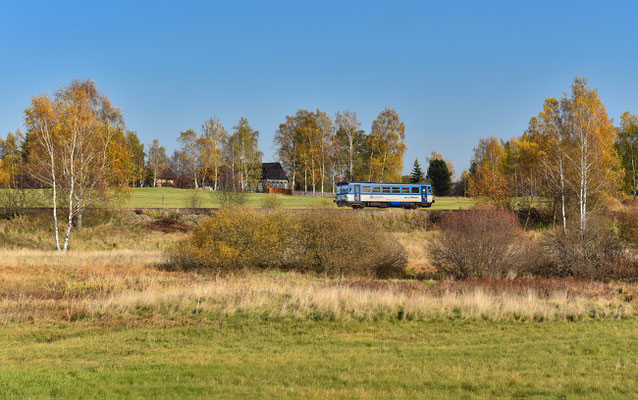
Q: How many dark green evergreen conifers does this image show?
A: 2